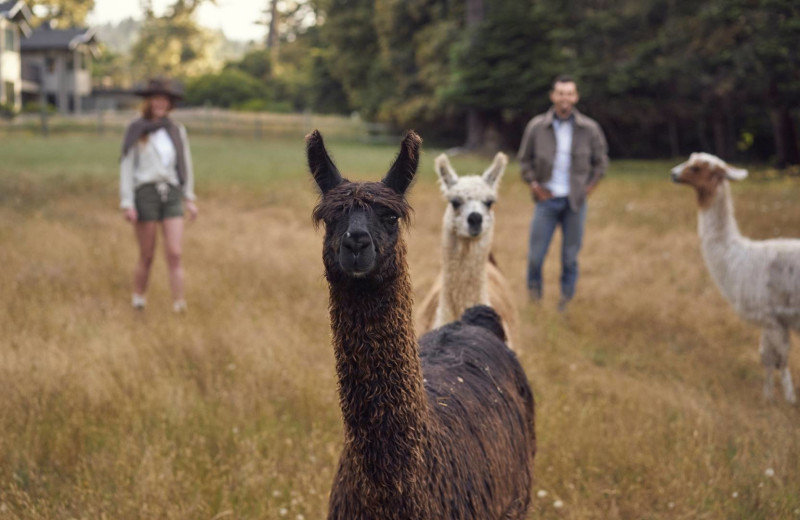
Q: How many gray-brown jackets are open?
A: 1